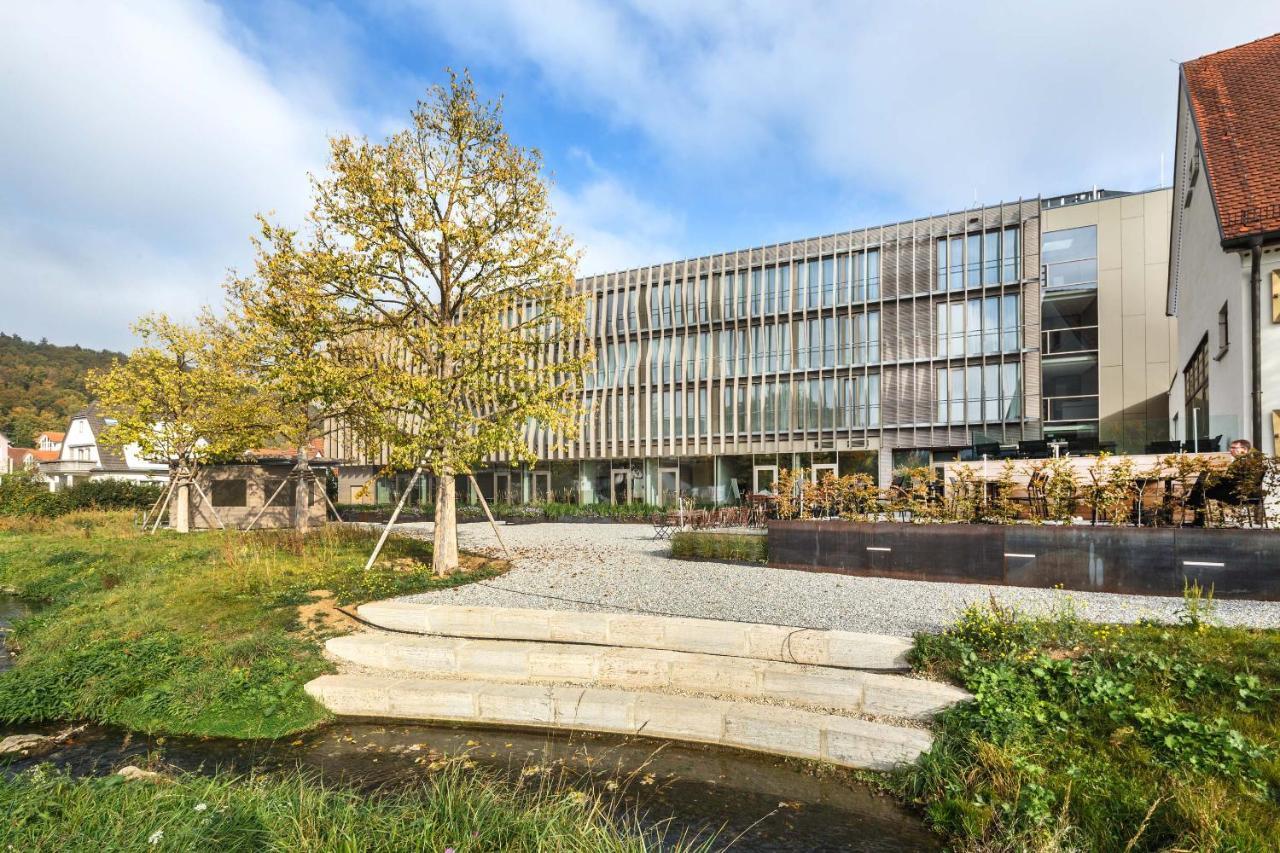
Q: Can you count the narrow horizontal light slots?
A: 3